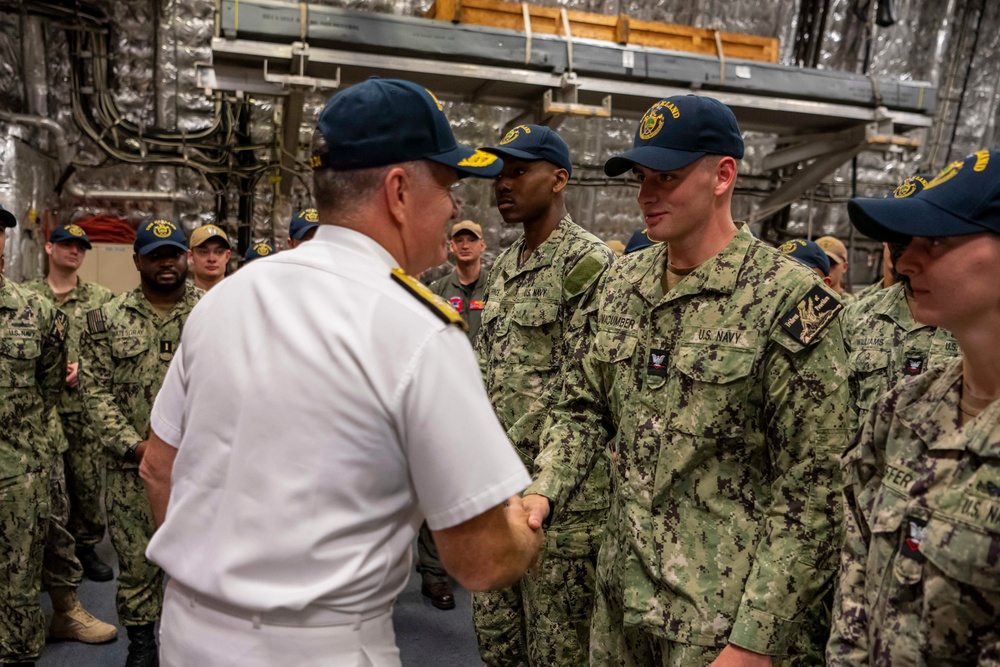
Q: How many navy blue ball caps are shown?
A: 12